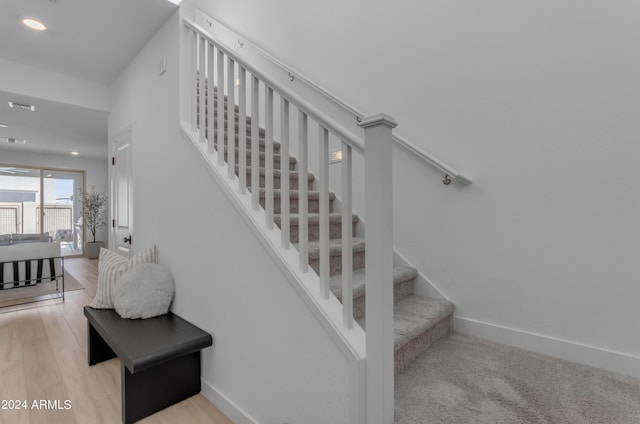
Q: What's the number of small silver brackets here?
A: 5